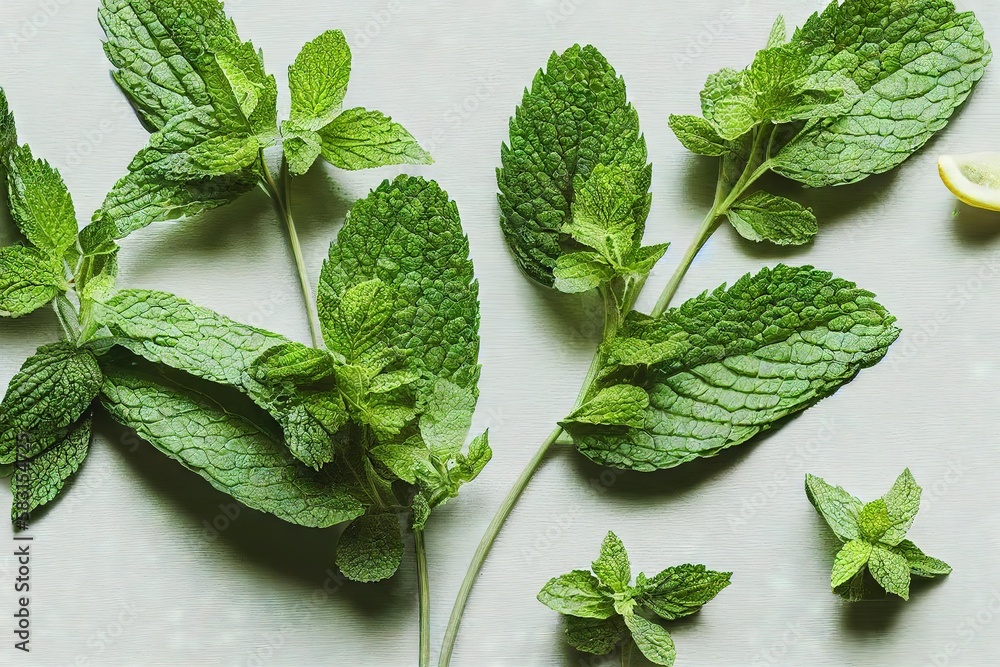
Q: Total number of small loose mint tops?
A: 2